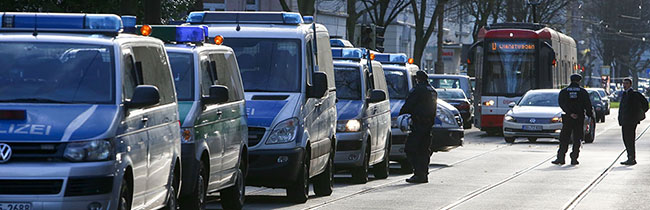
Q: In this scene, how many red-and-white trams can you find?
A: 1